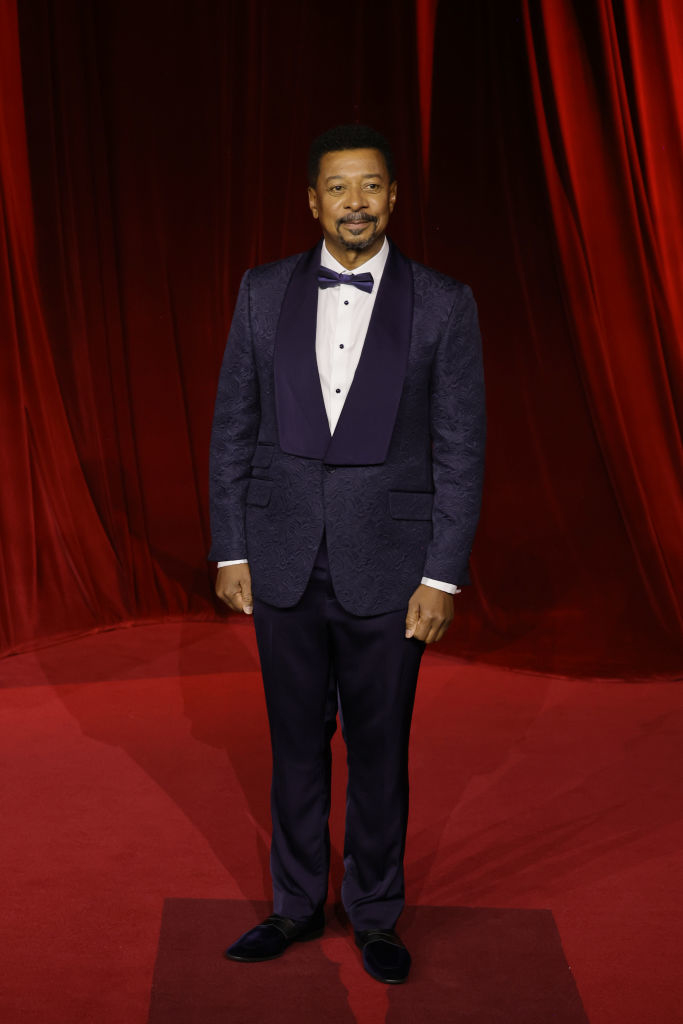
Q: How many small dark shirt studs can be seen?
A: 3